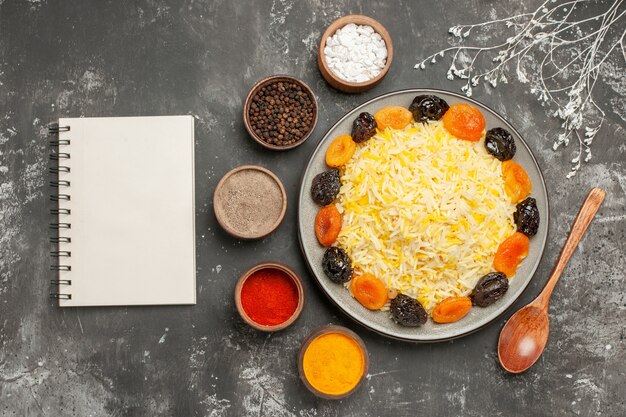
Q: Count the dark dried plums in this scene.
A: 8